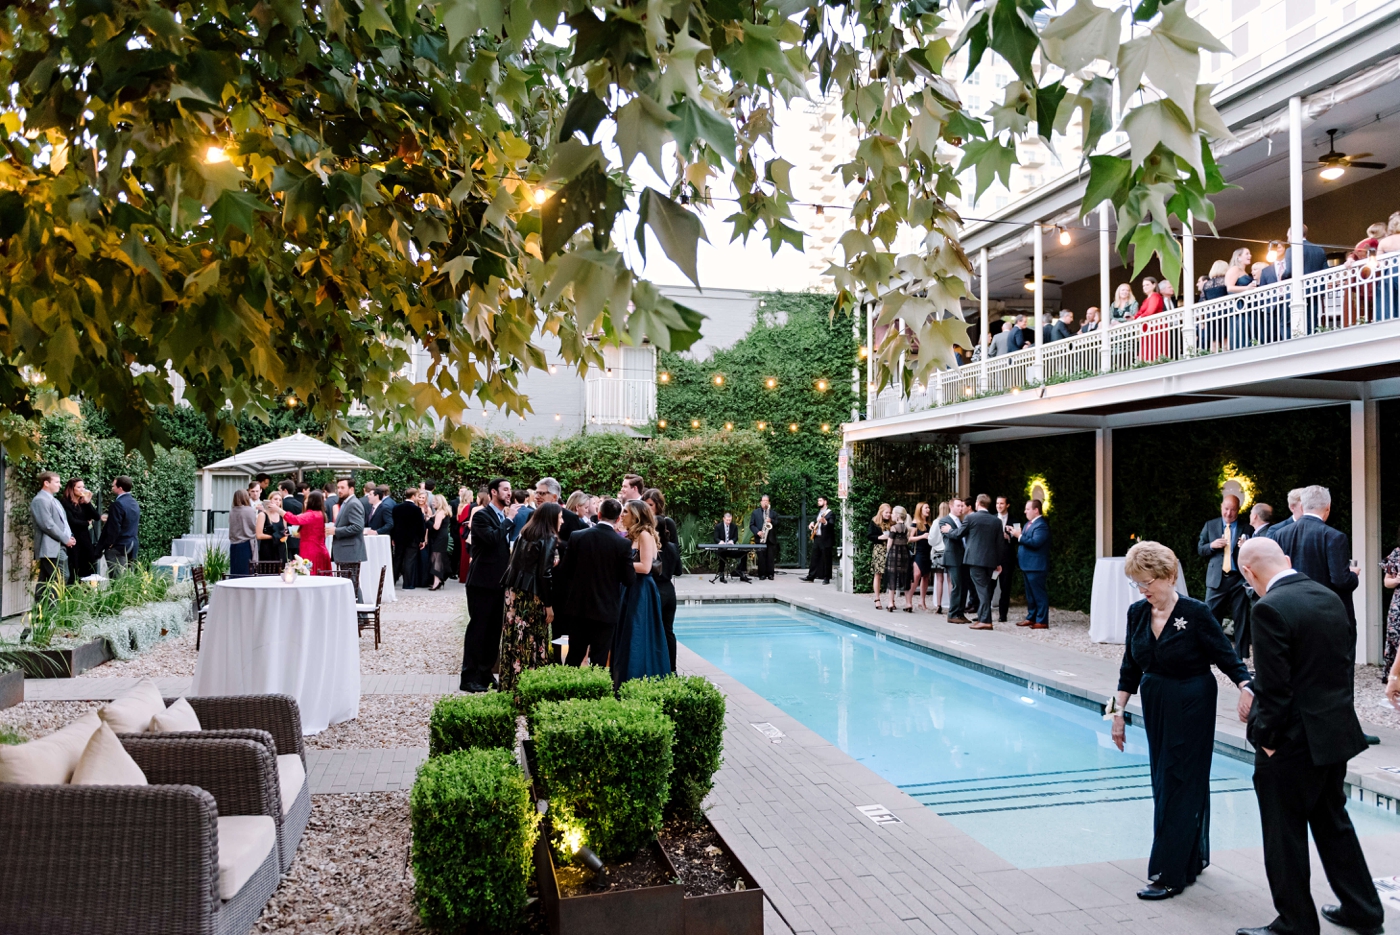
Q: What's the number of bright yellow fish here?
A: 0